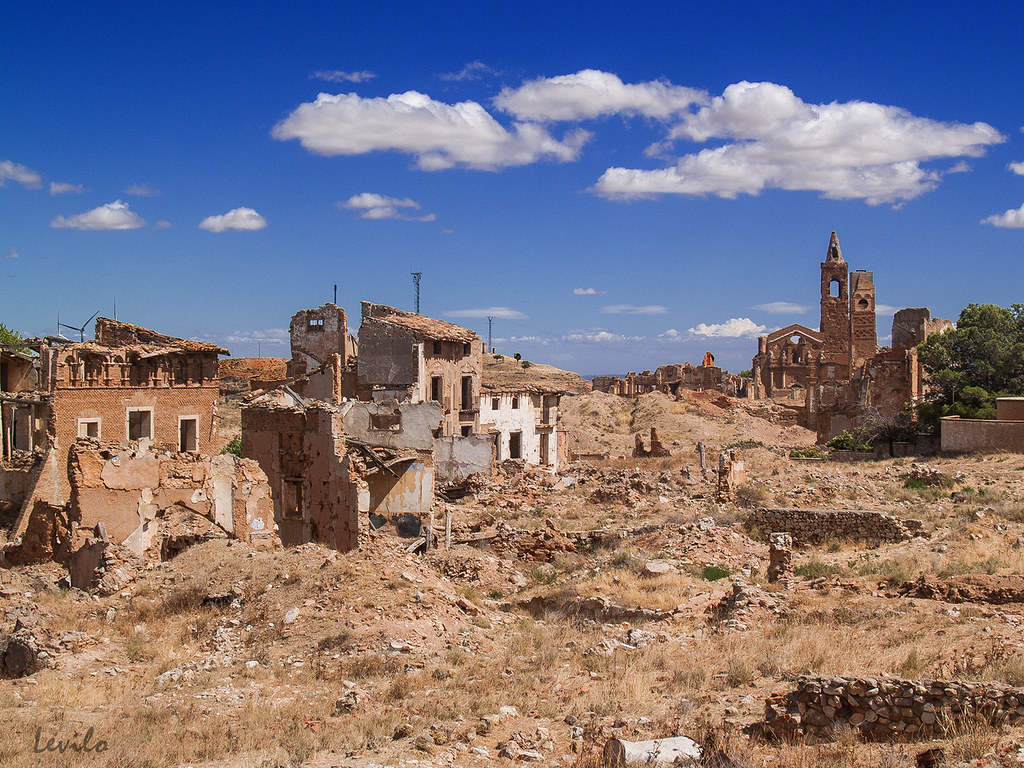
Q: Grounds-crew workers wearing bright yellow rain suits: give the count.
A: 0